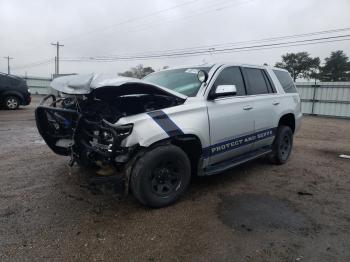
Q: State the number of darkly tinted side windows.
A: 3